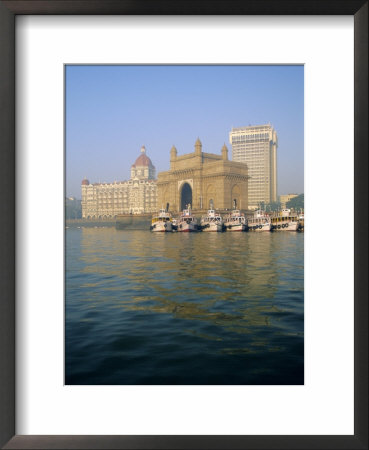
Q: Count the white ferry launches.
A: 6